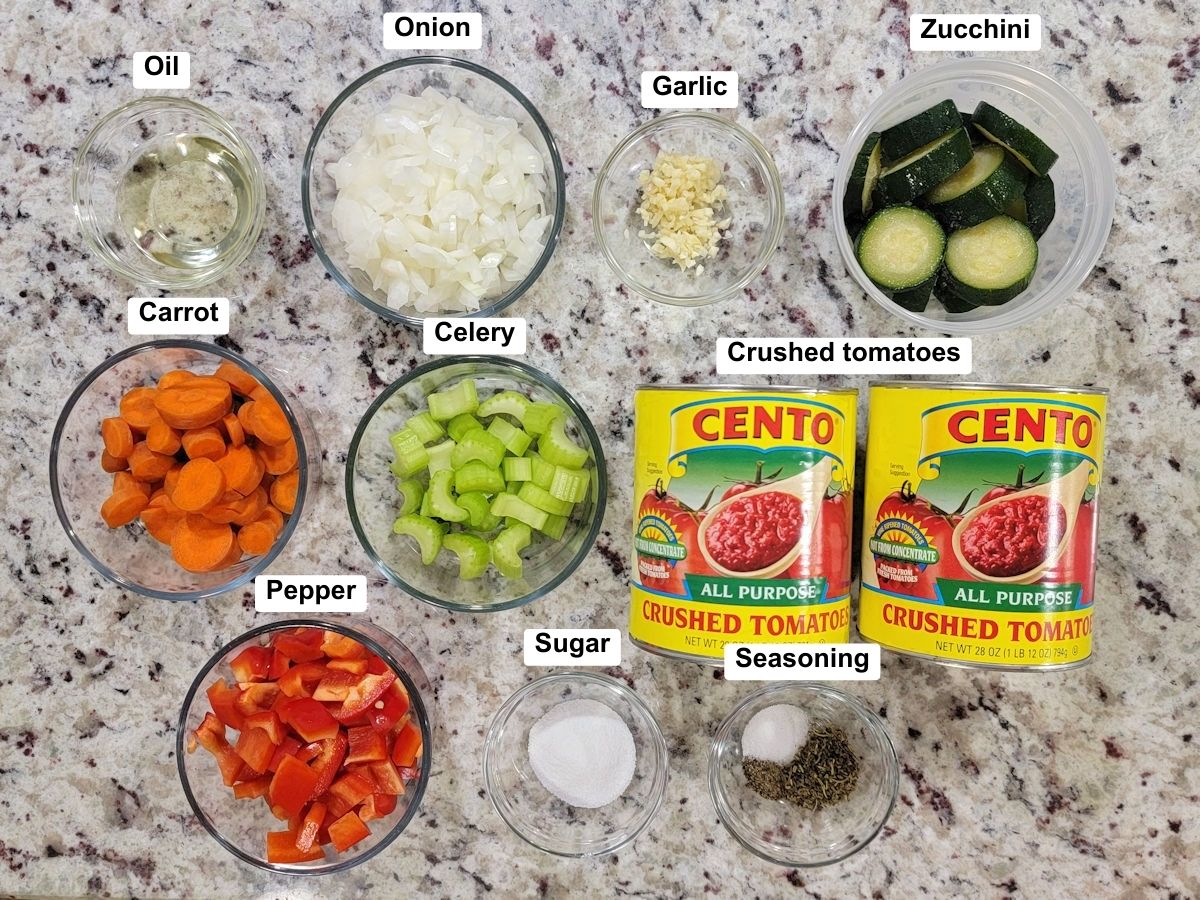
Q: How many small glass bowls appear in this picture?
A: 4